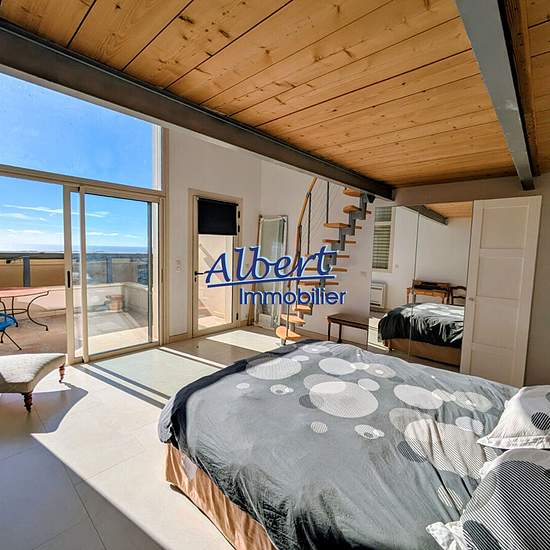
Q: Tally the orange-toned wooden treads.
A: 11